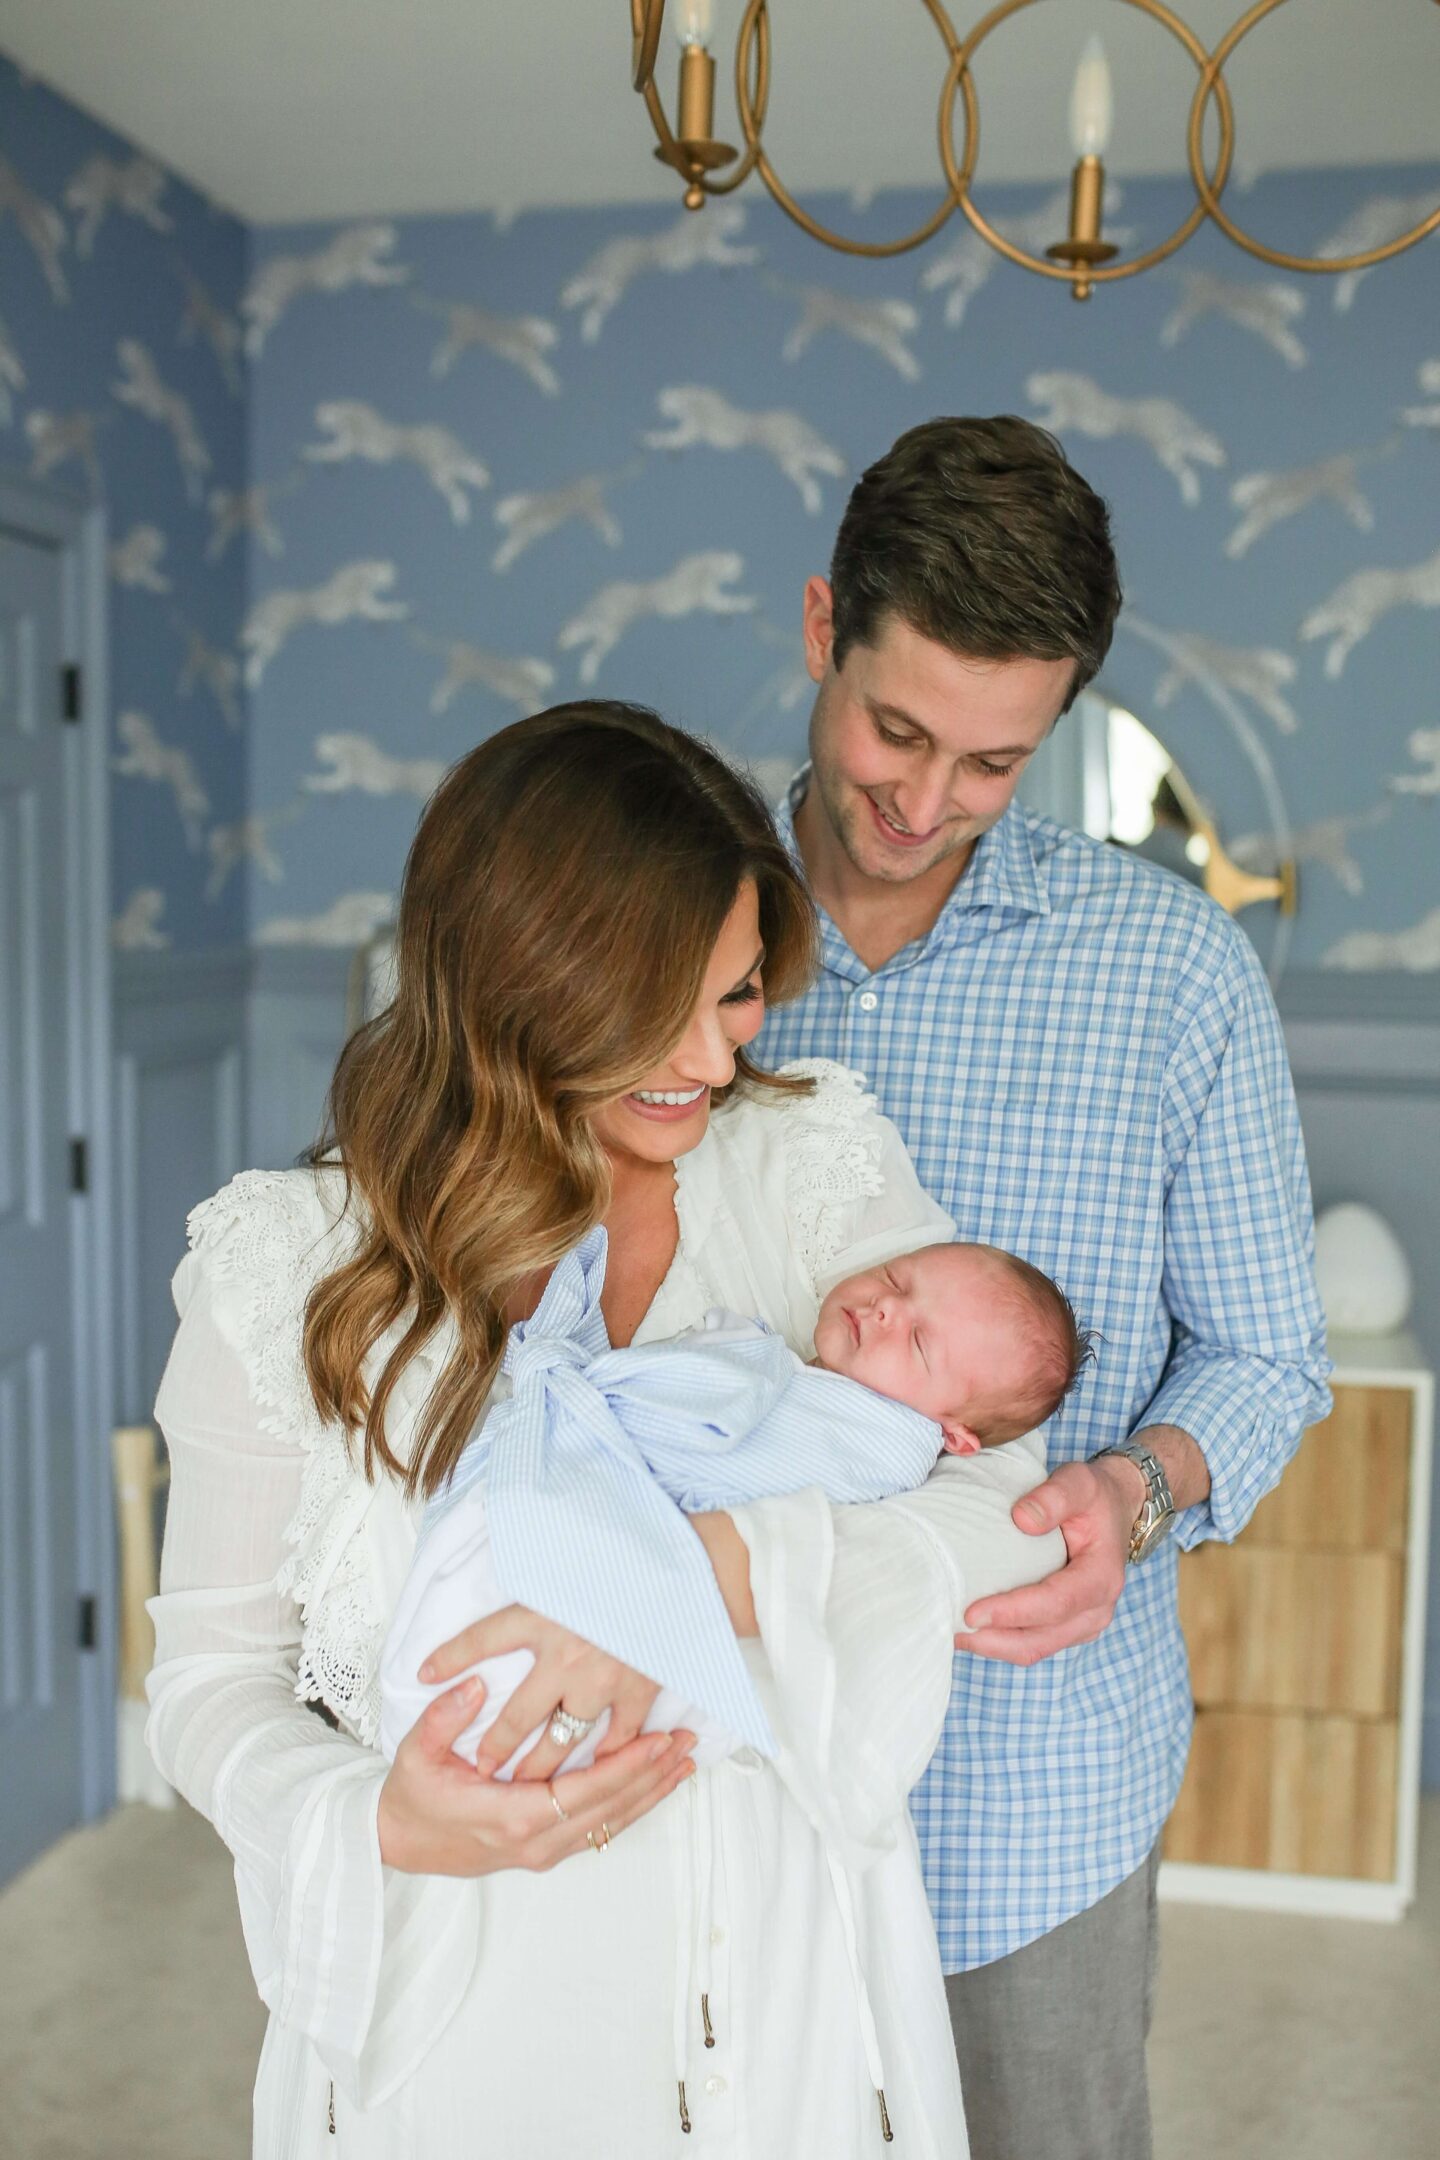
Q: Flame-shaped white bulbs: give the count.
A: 2